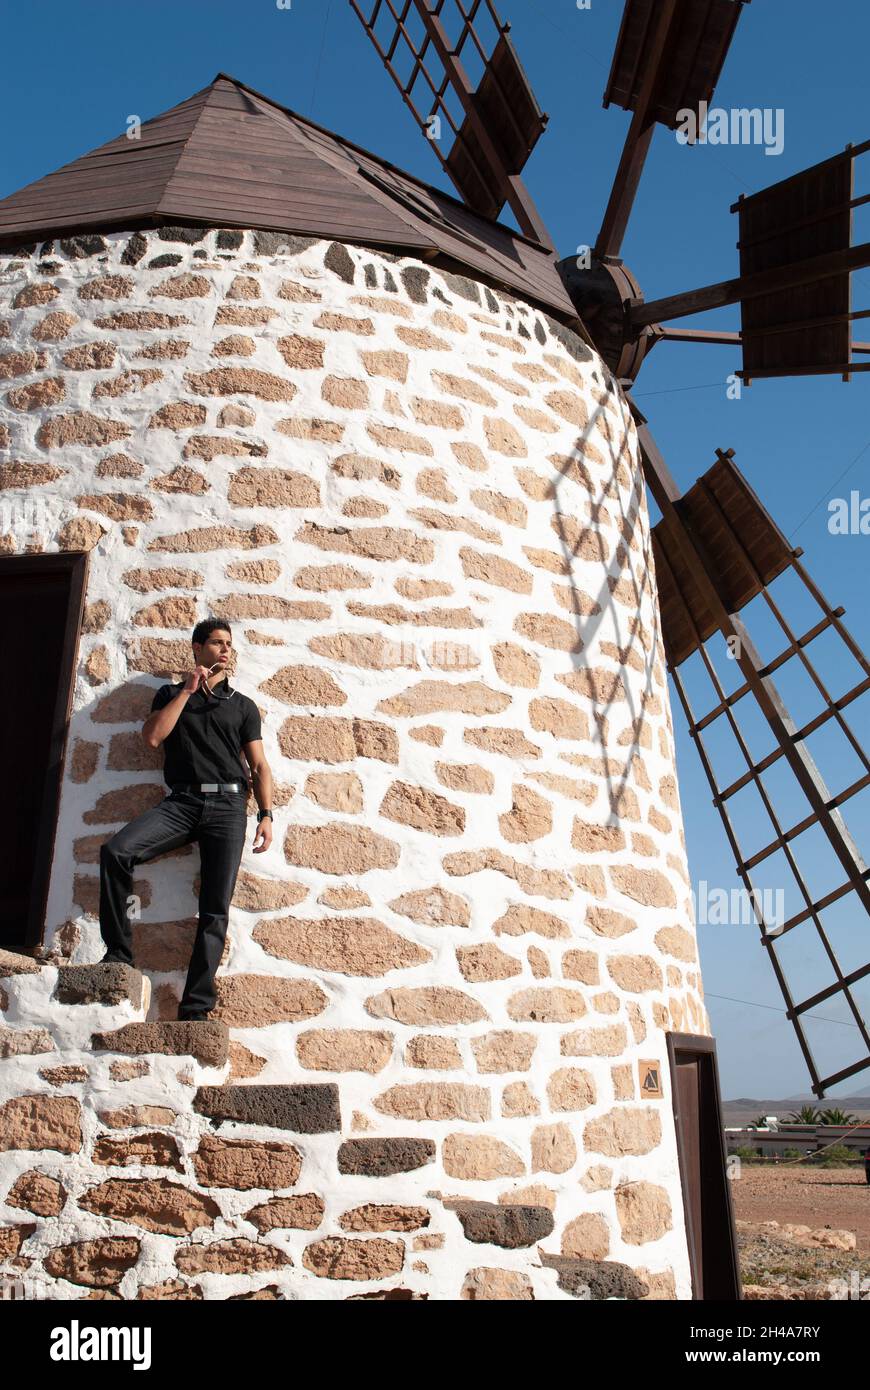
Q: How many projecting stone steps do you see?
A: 6